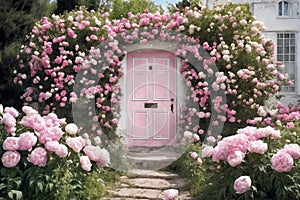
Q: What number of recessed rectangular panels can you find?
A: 6